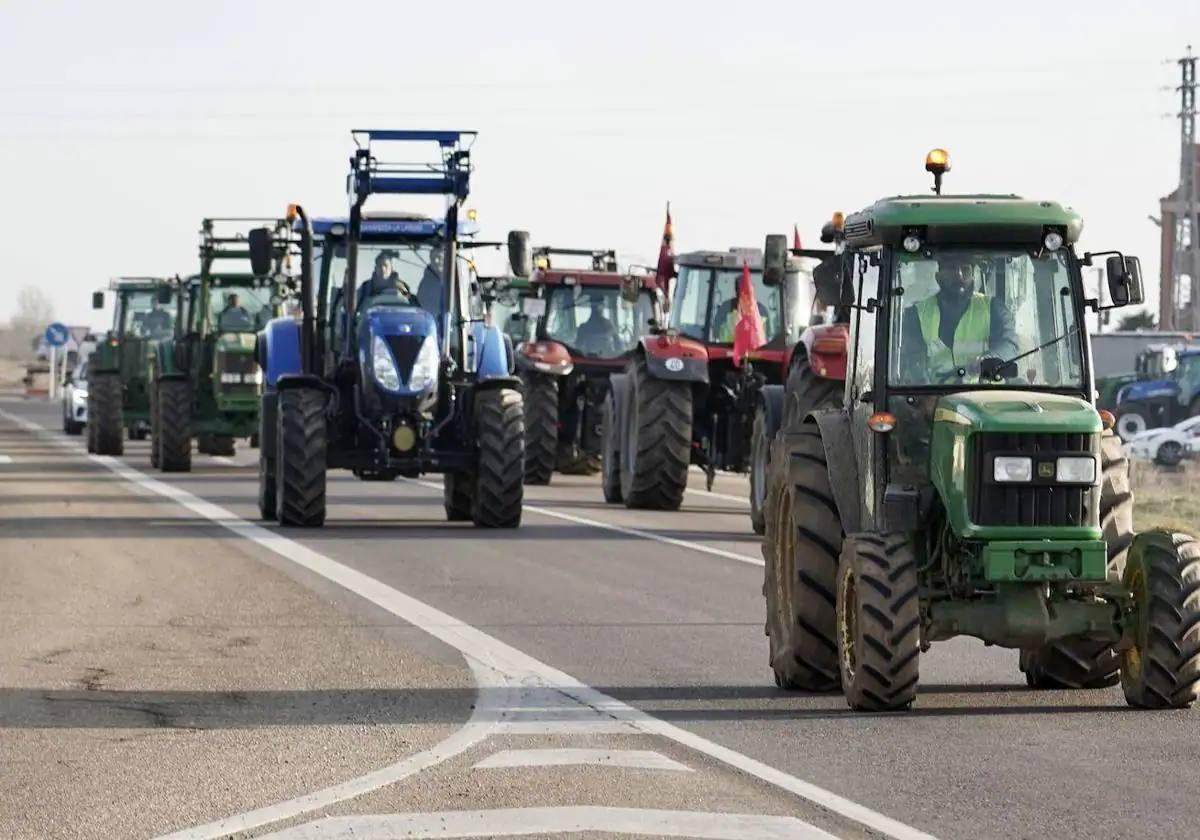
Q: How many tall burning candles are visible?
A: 0